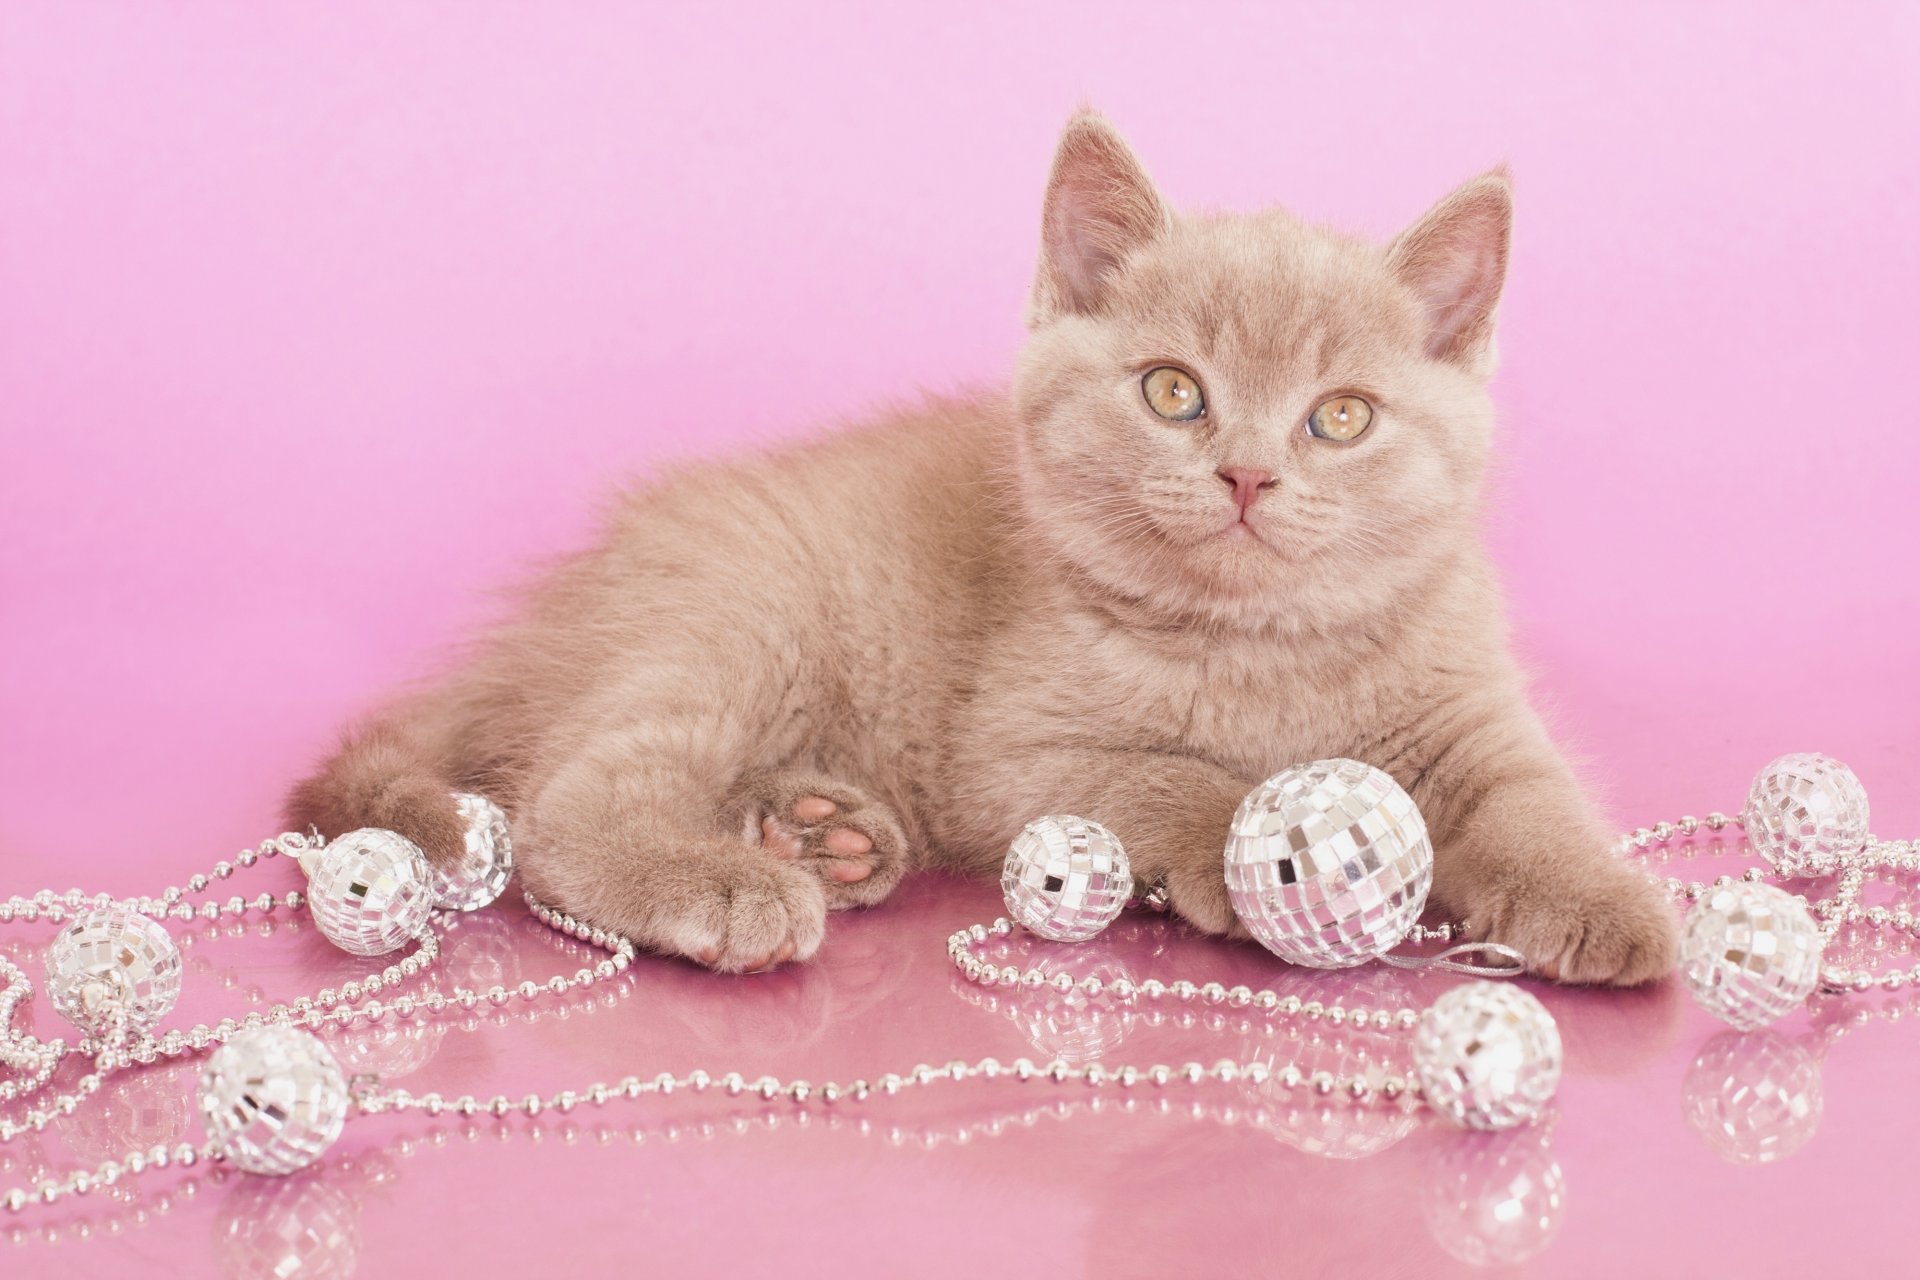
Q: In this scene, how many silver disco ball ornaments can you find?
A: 9